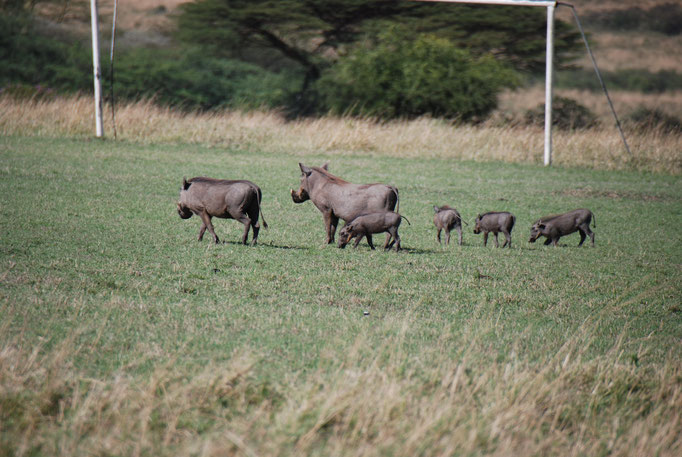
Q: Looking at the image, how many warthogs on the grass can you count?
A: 6